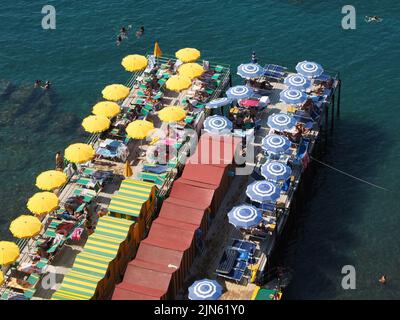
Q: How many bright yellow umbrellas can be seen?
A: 14